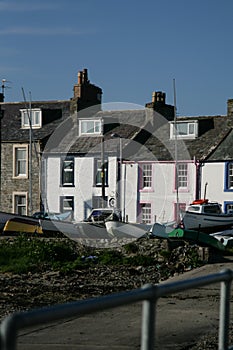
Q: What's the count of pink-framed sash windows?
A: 3